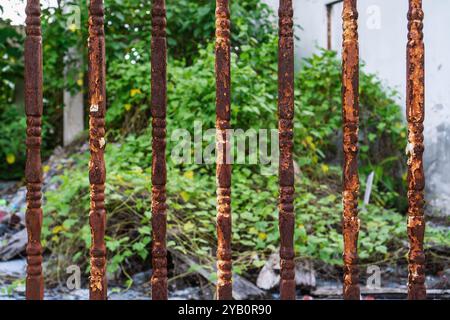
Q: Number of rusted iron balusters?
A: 7